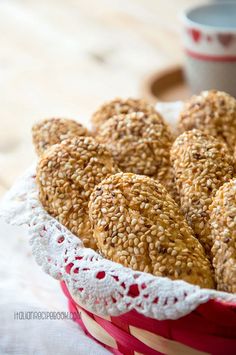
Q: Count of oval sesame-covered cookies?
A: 8